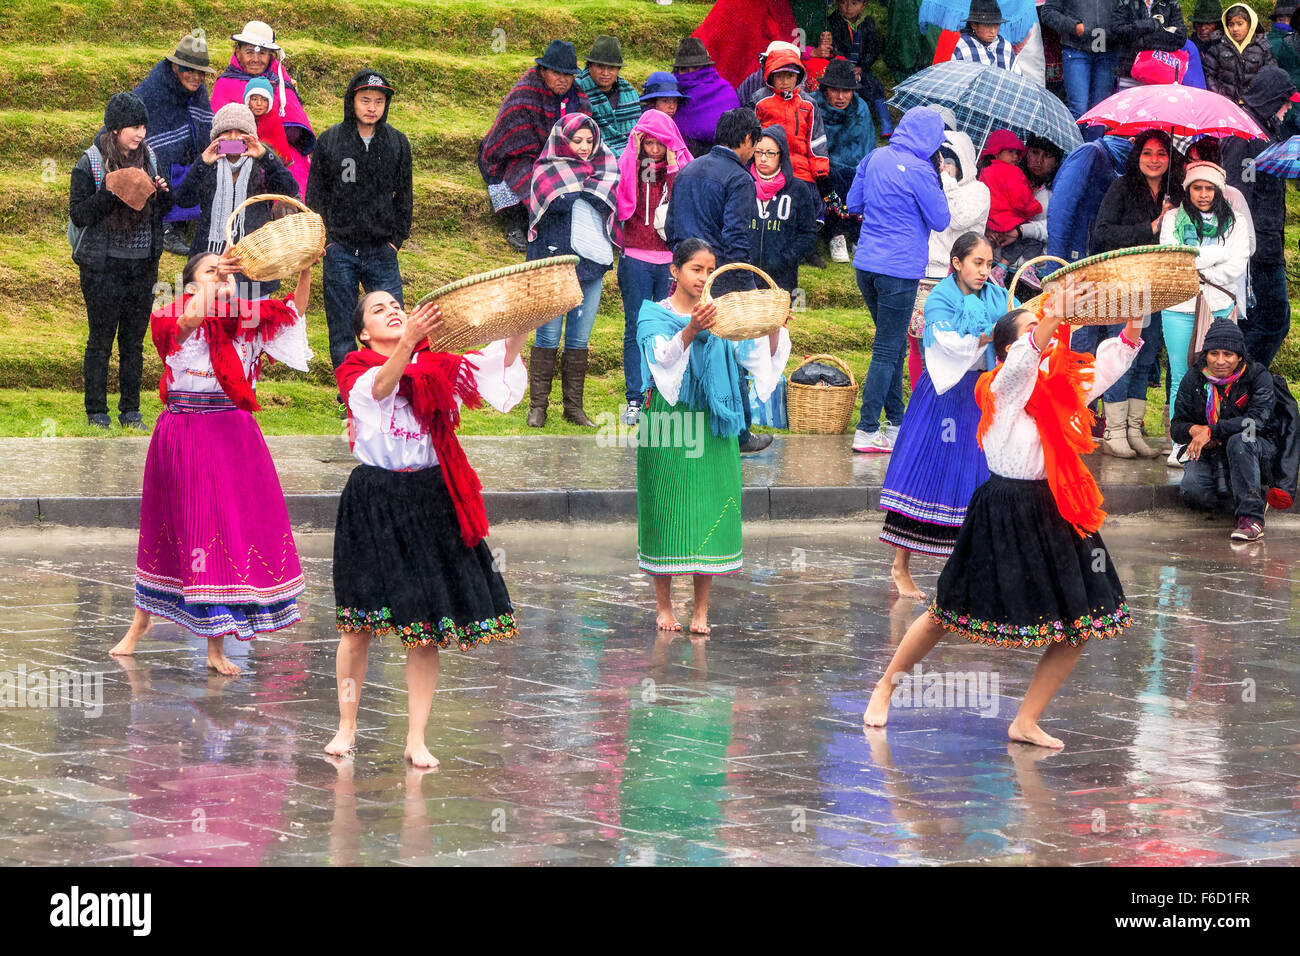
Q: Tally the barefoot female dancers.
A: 5